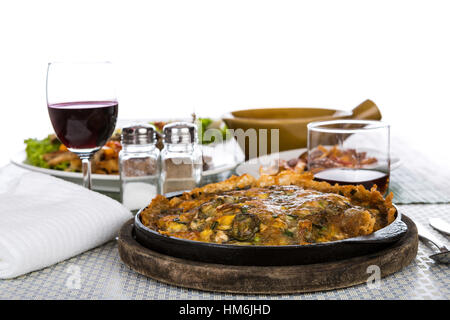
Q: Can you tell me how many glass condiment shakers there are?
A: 2